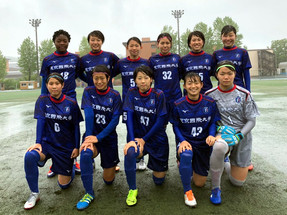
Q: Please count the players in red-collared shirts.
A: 11